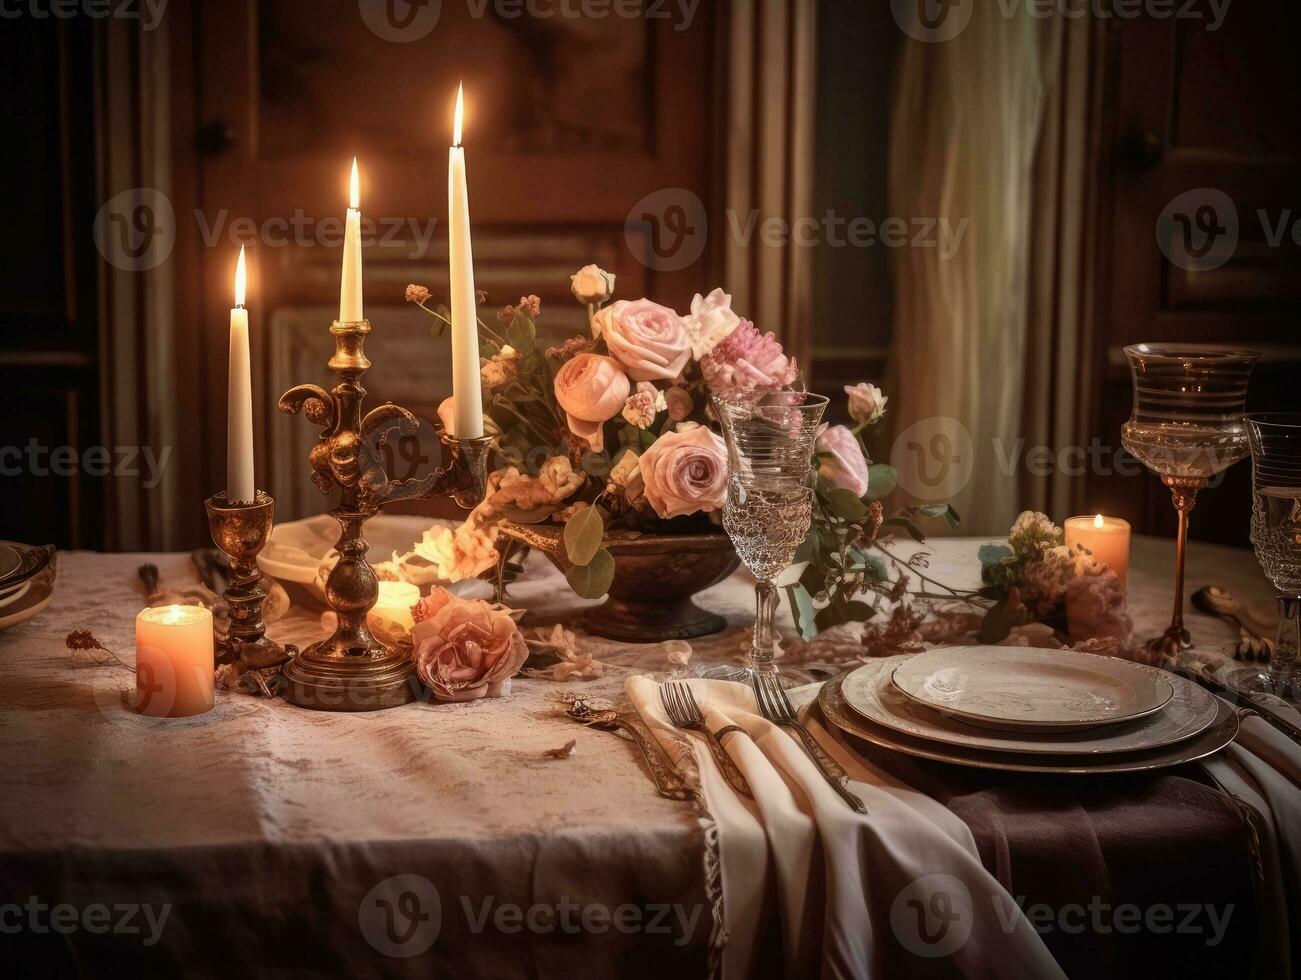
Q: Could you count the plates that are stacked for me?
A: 3